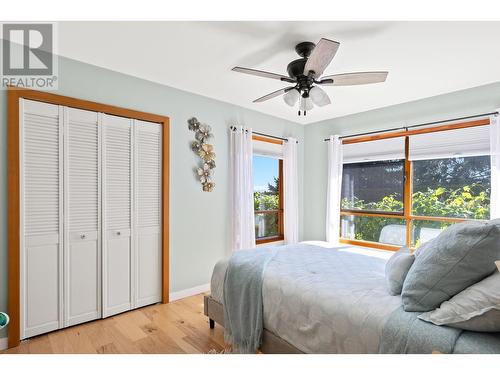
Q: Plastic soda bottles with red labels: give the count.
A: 0